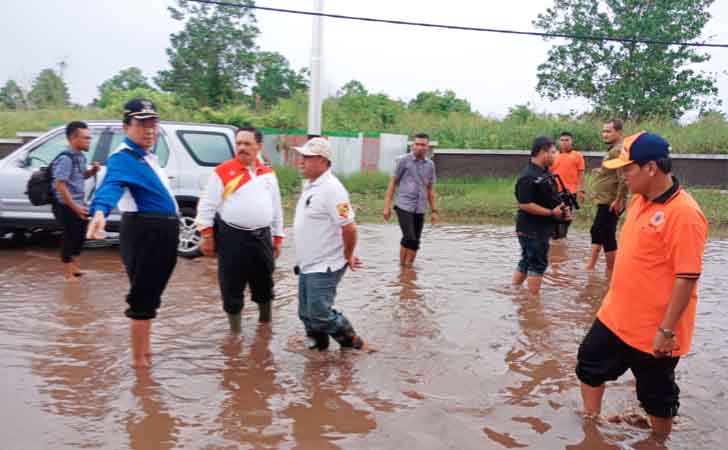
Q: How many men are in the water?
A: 9